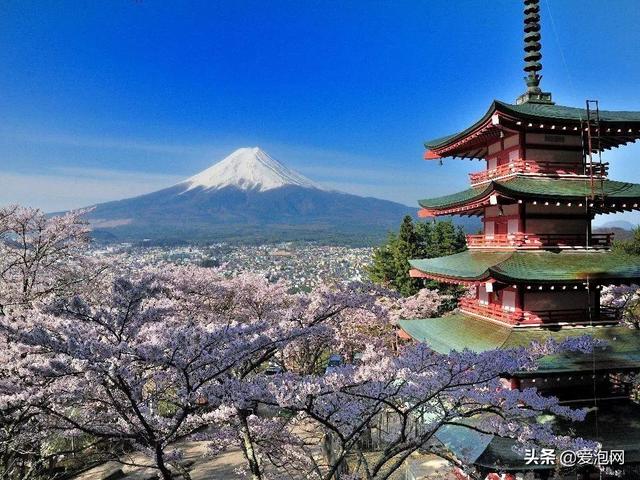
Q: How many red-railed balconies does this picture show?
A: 3